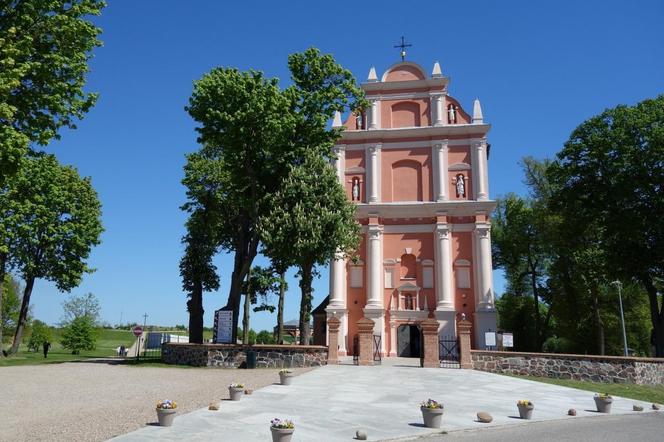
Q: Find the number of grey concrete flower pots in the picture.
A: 7